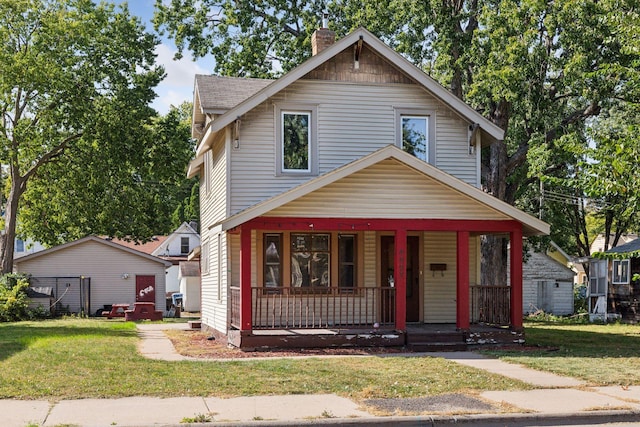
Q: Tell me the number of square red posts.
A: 4